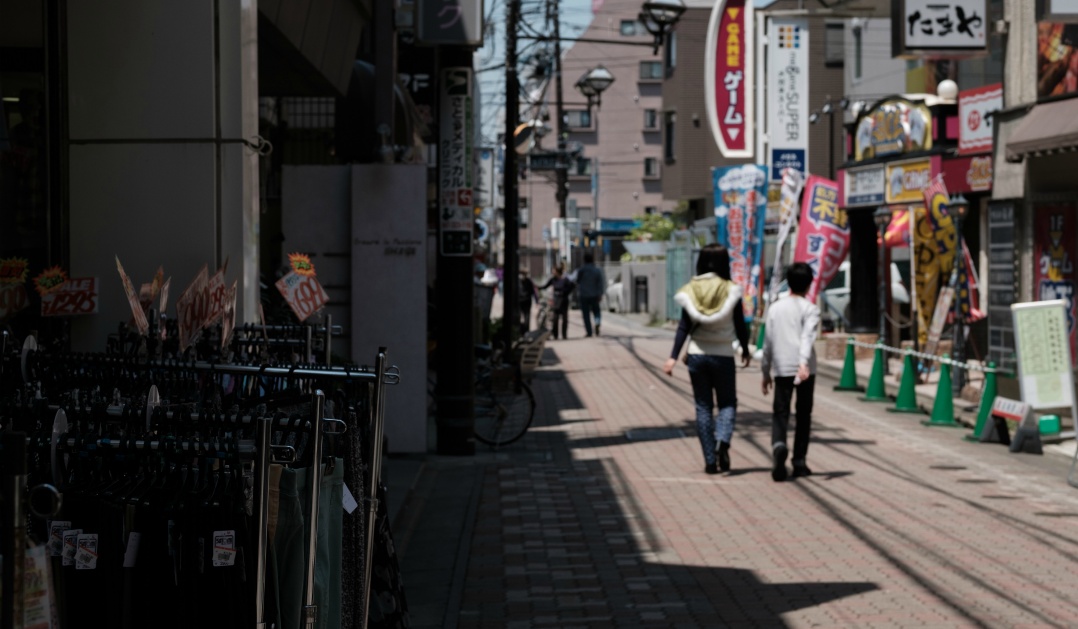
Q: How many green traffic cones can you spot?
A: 5